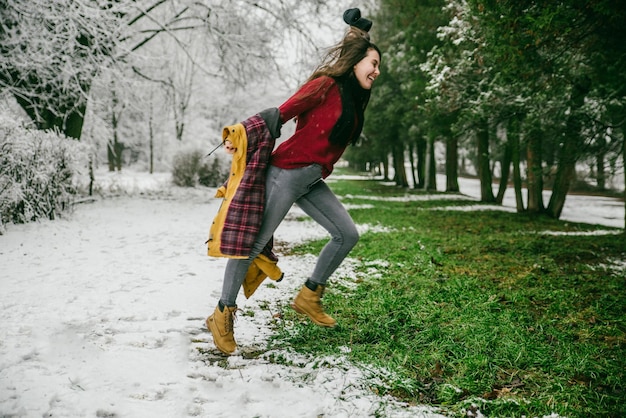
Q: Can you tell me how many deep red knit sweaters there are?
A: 1